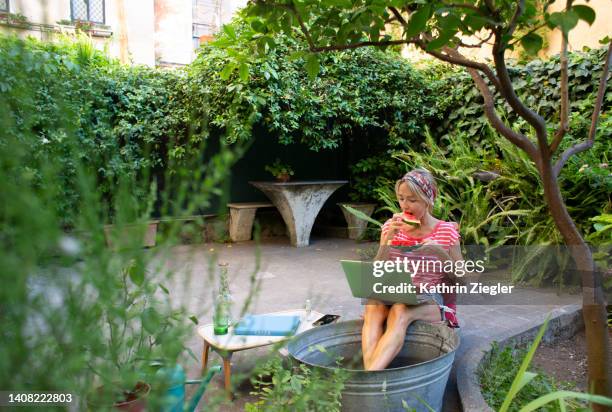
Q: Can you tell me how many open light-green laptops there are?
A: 1